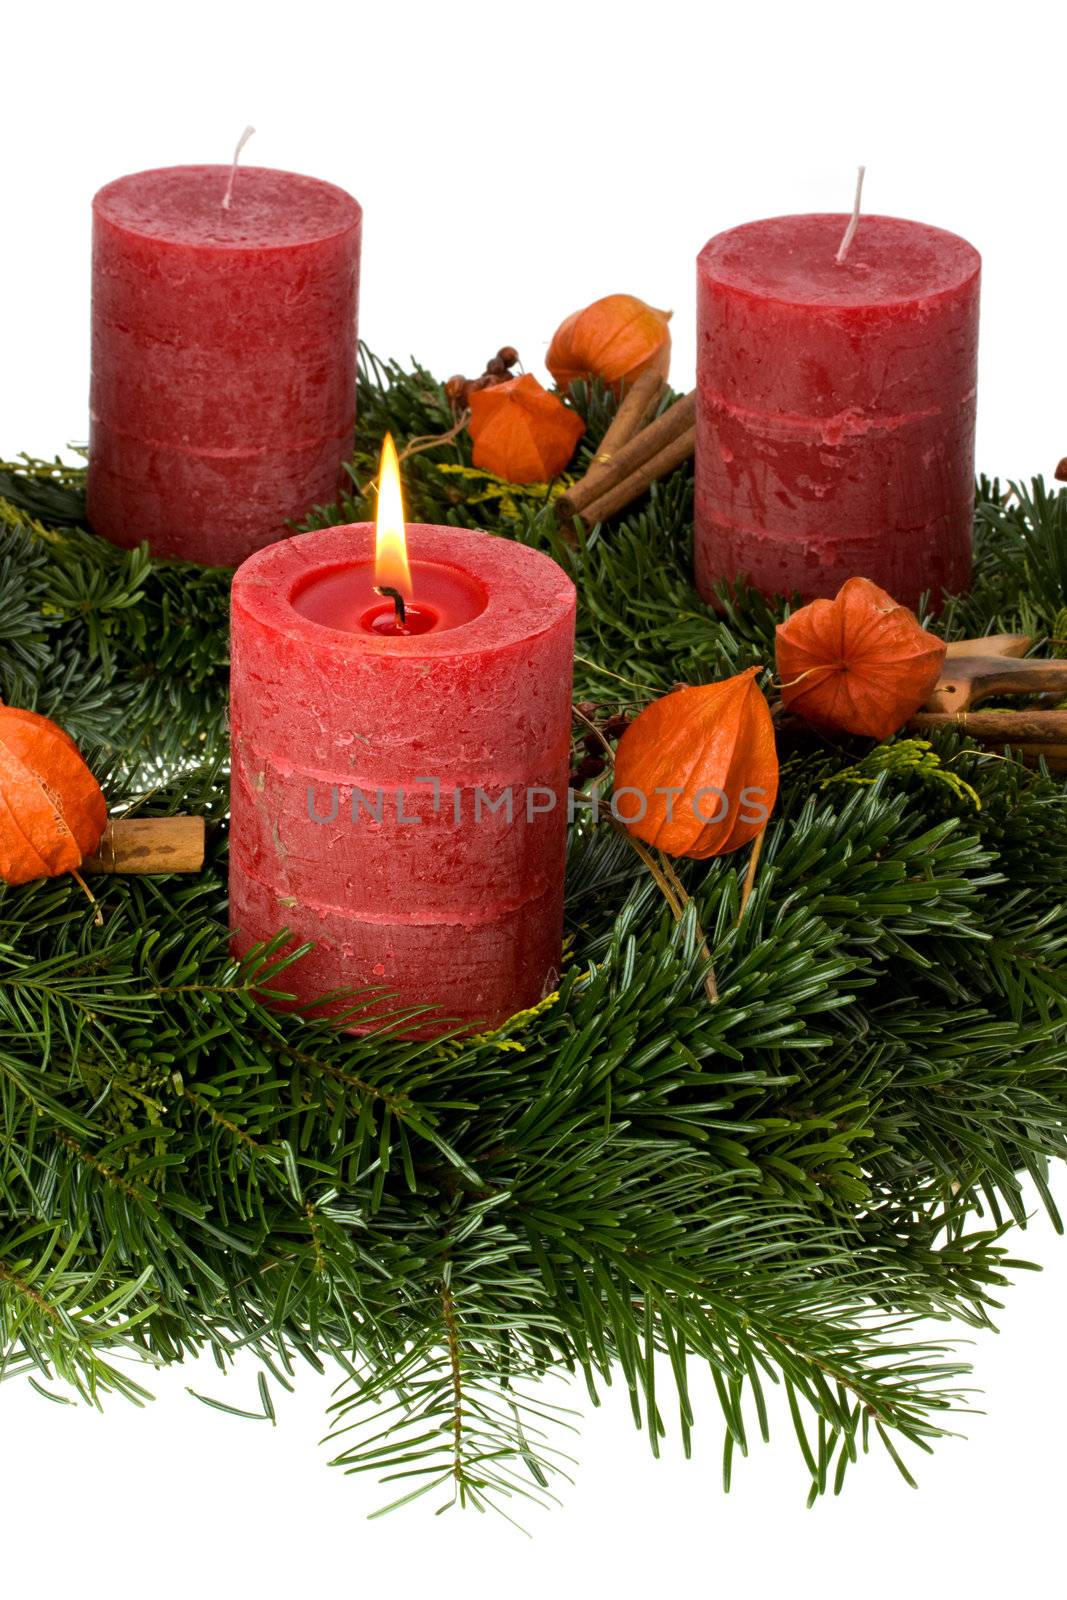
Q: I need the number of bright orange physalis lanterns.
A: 5